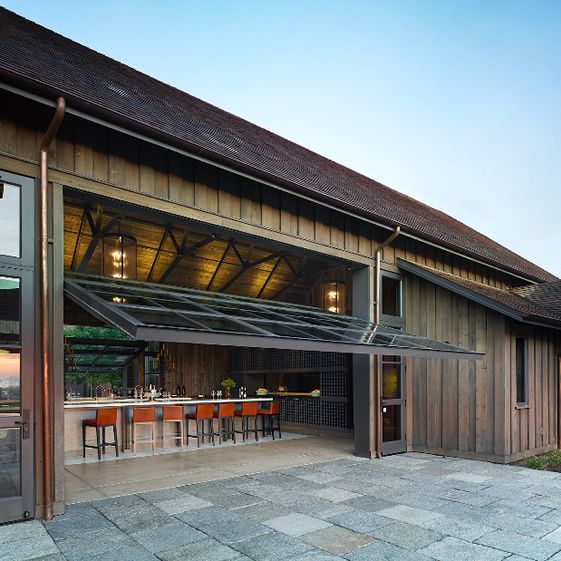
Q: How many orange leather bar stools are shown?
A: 7